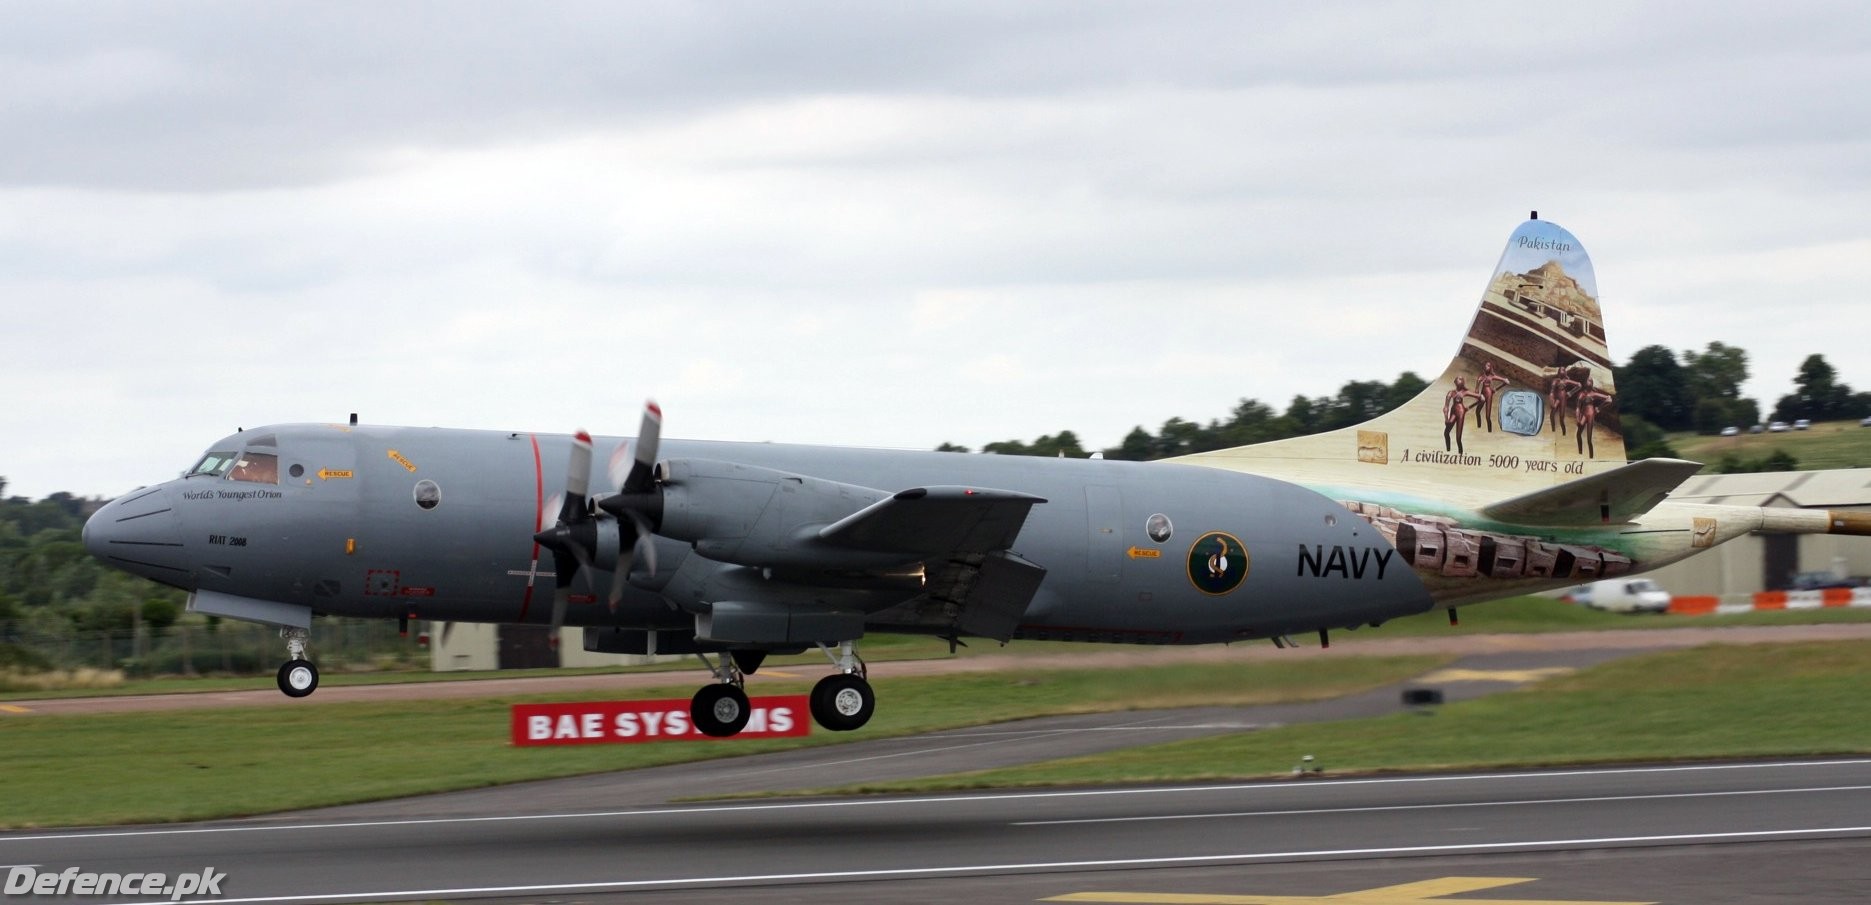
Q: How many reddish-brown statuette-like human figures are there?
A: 4